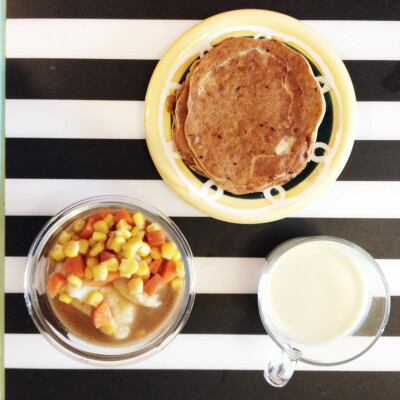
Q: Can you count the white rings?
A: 8